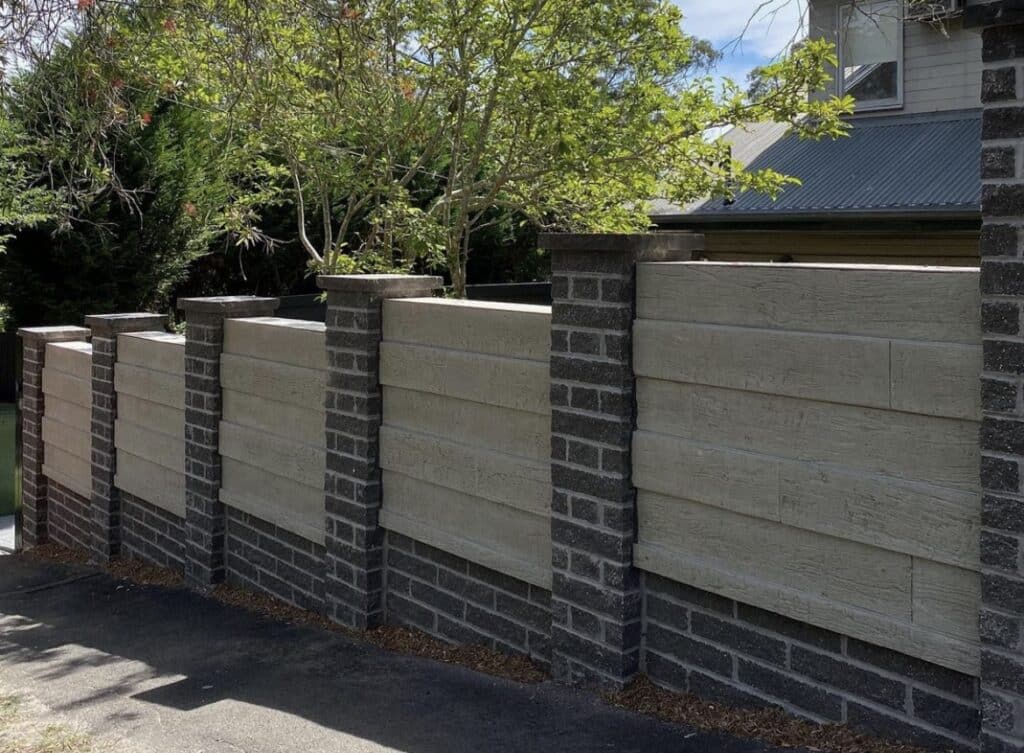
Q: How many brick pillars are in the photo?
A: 6